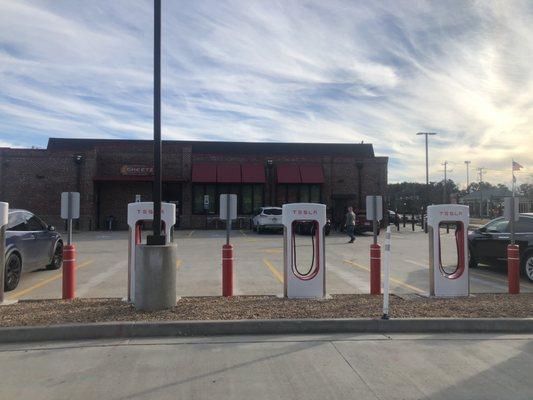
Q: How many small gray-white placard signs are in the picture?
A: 4